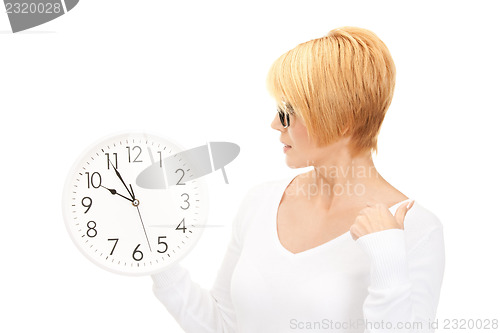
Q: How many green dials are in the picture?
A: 0